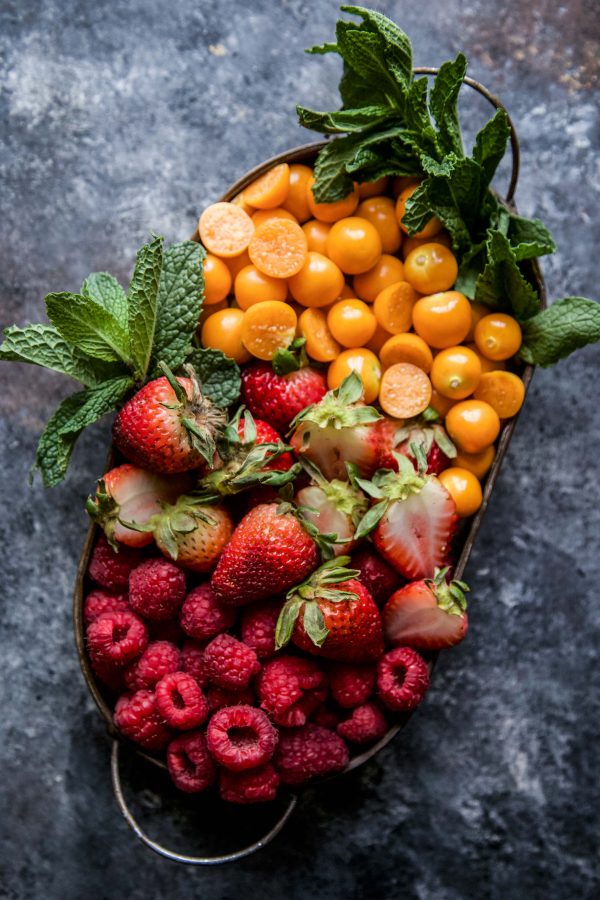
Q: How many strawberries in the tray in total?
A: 12